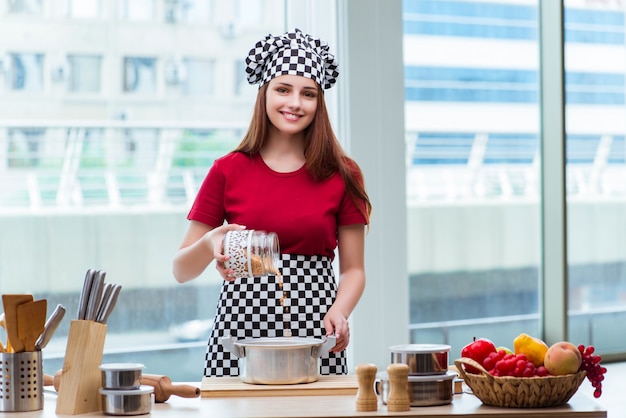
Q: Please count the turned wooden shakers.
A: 2